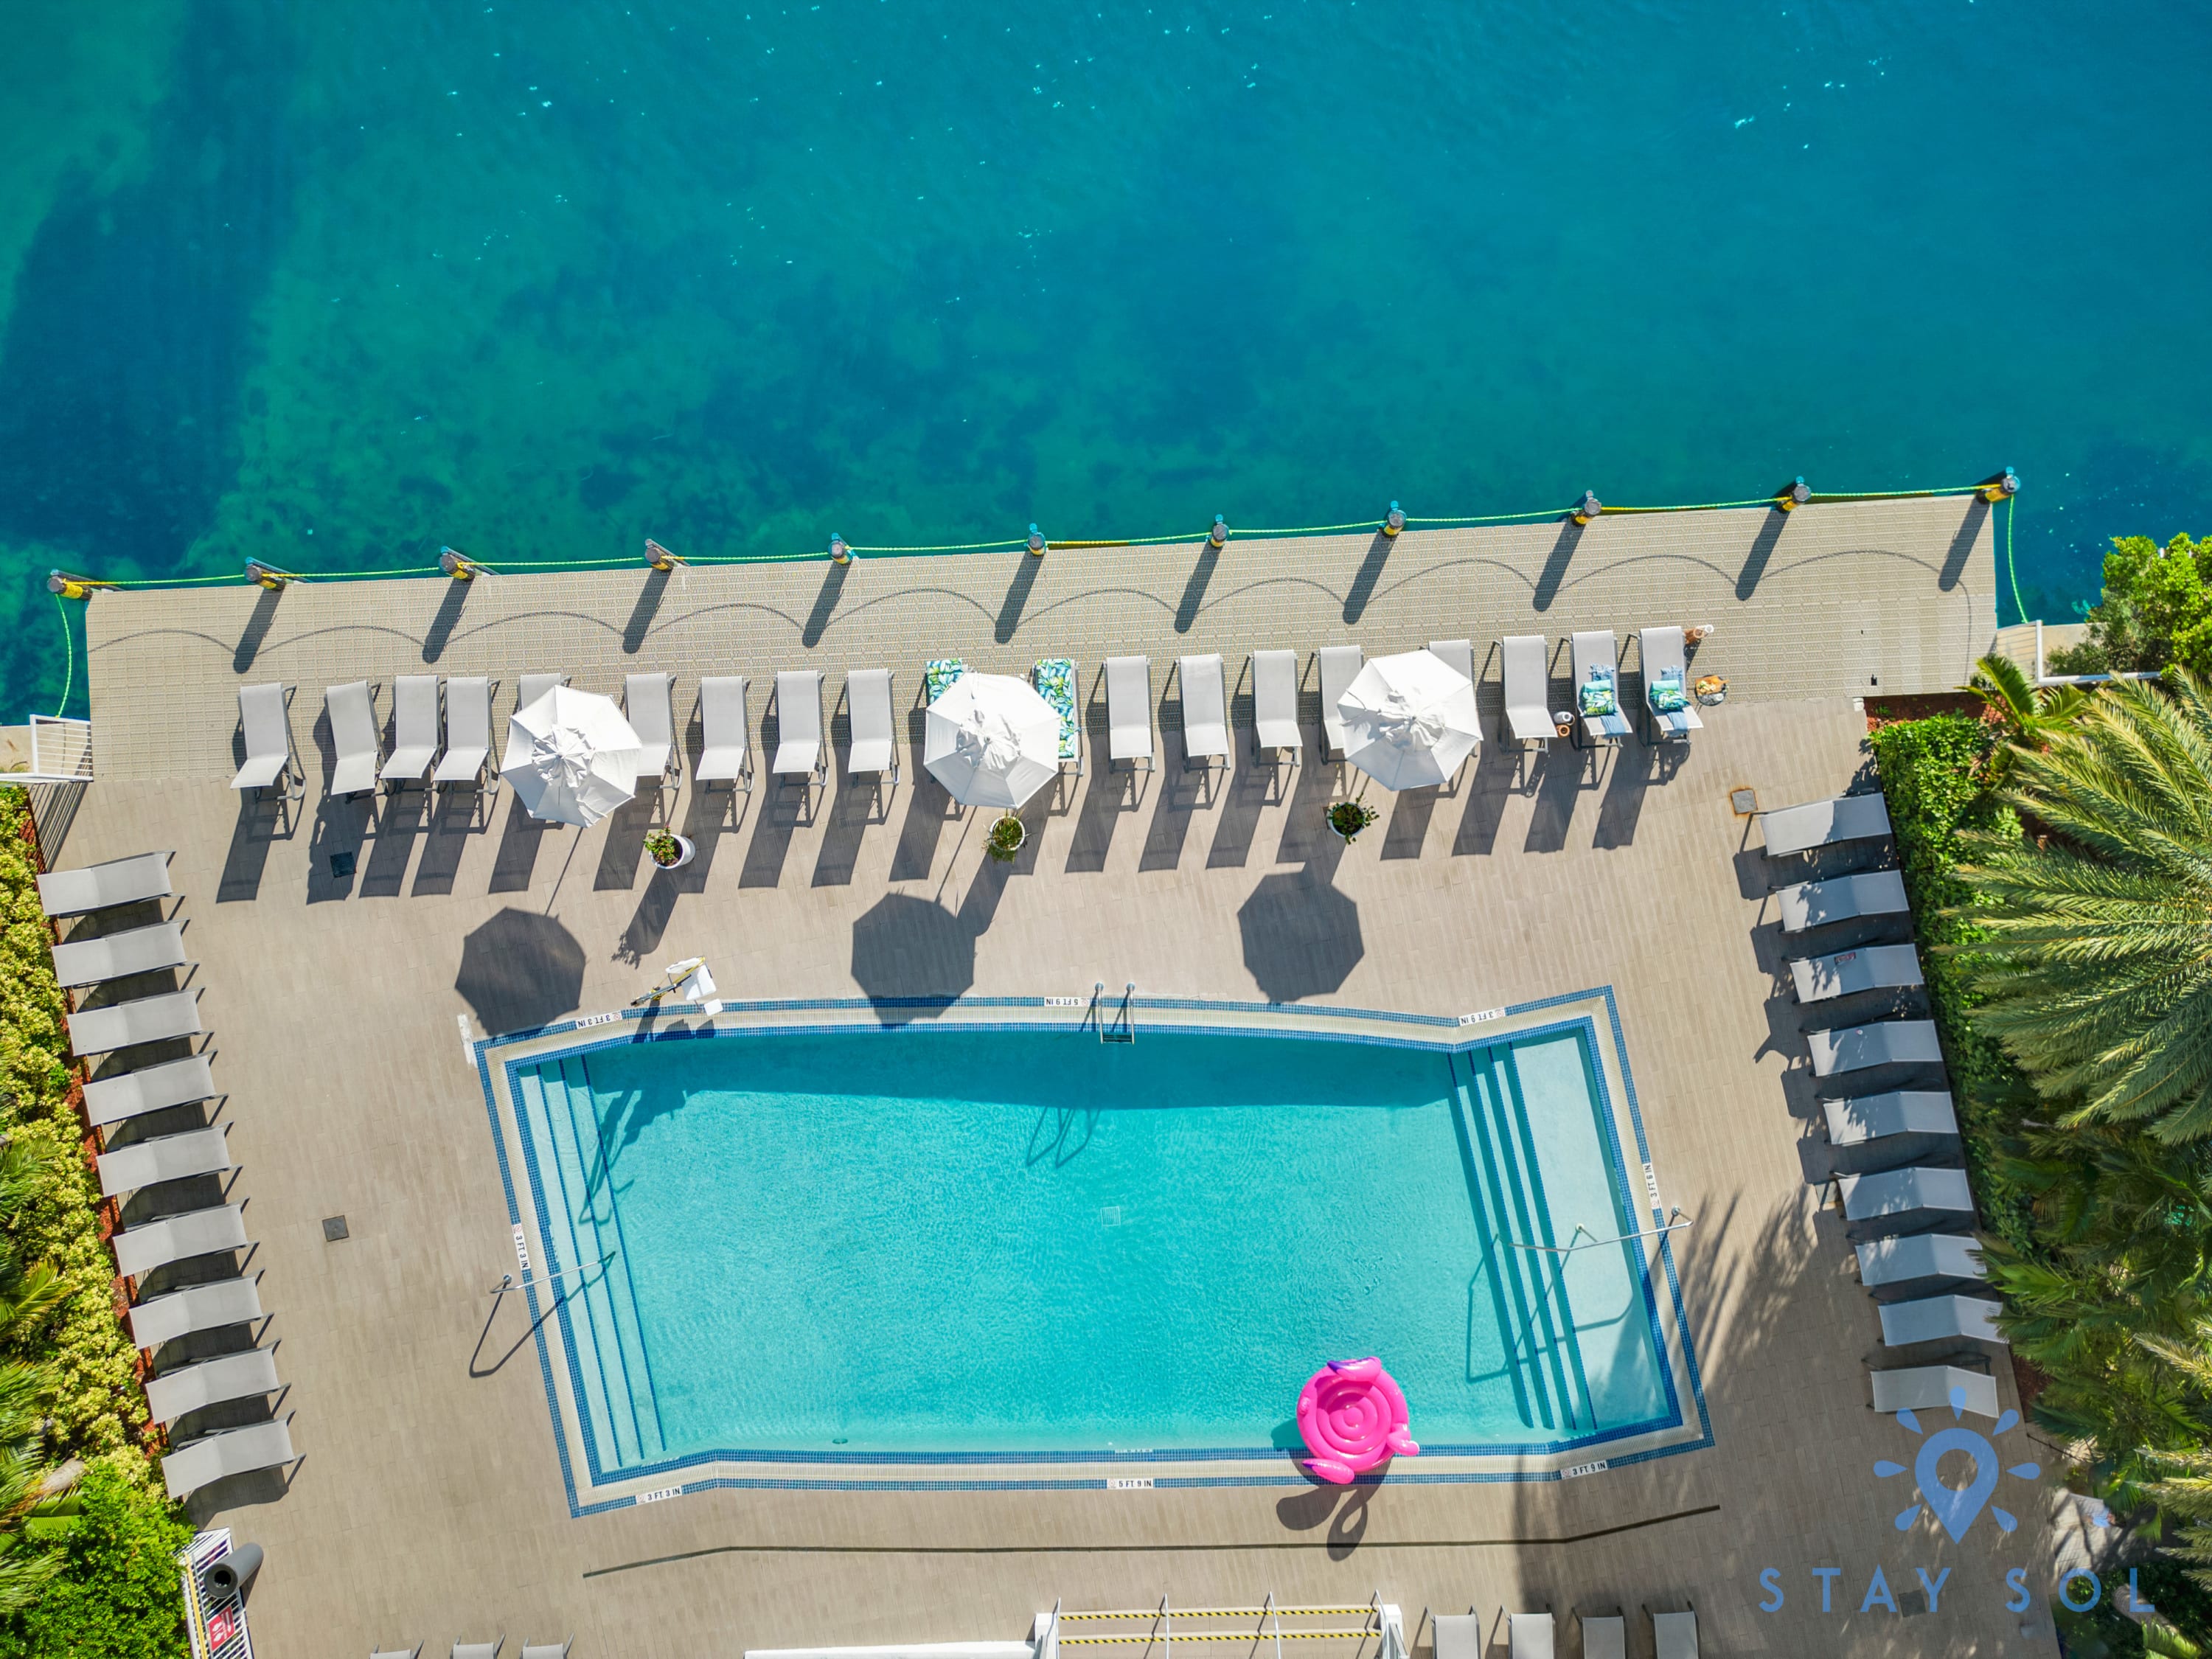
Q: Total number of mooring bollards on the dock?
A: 11